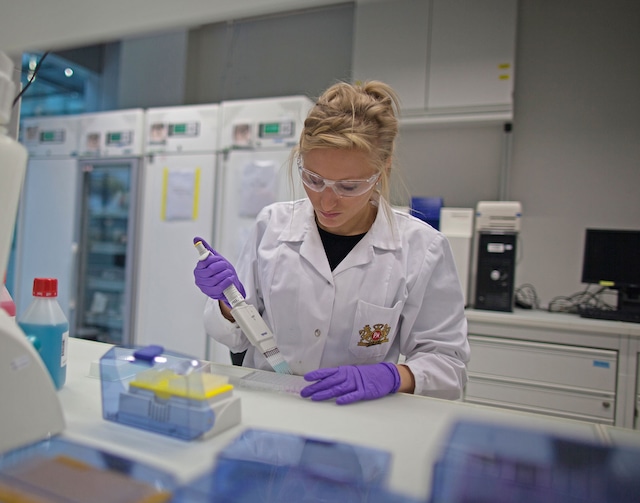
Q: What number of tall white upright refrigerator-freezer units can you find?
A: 4